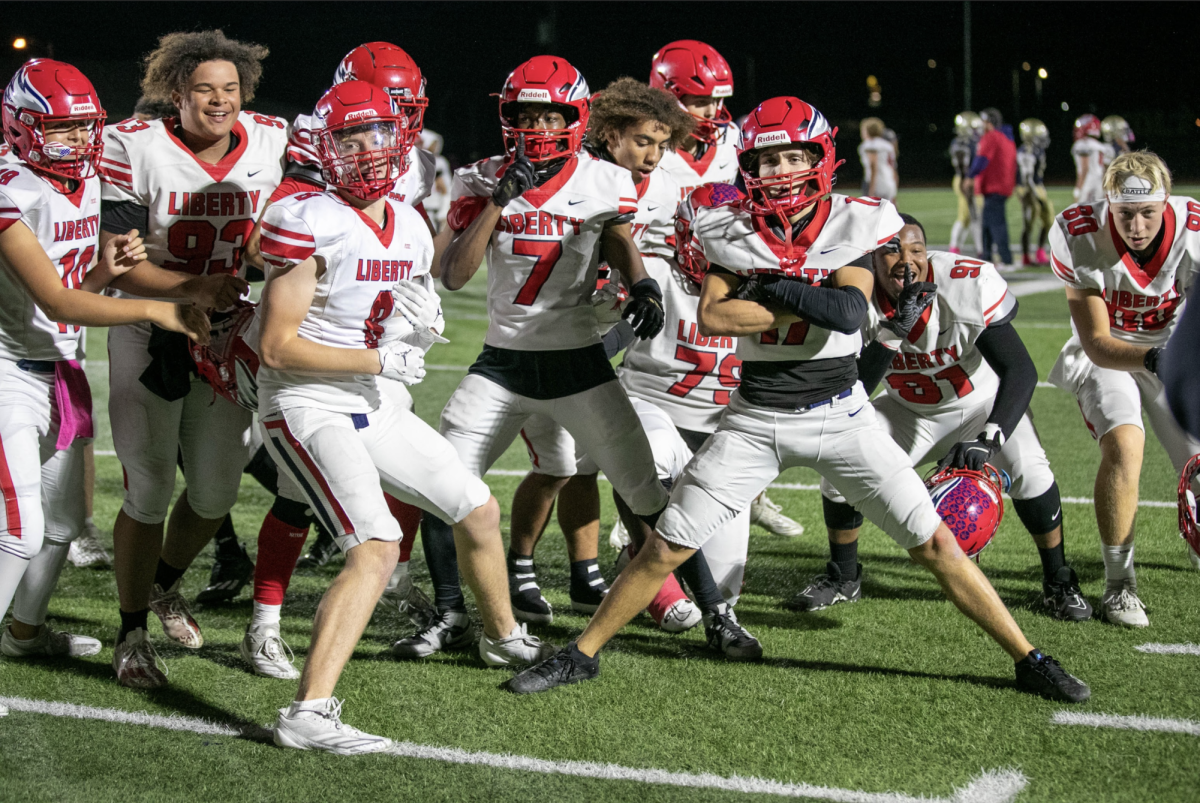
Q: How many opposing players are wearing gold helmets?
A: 3